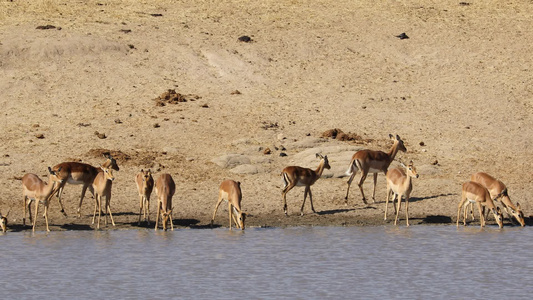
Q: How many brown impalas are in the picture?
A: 12